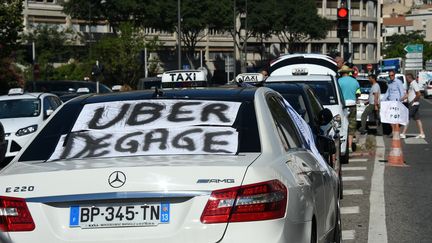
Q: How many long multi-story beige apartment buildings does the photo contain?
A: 1